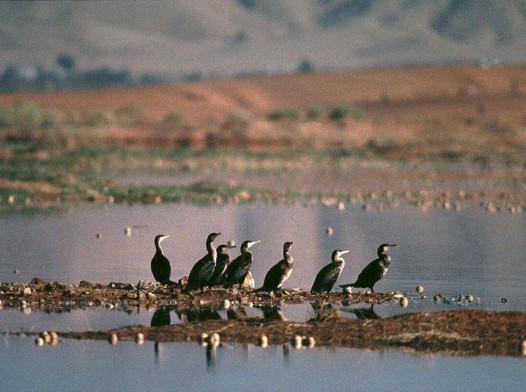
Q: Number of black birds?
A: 7